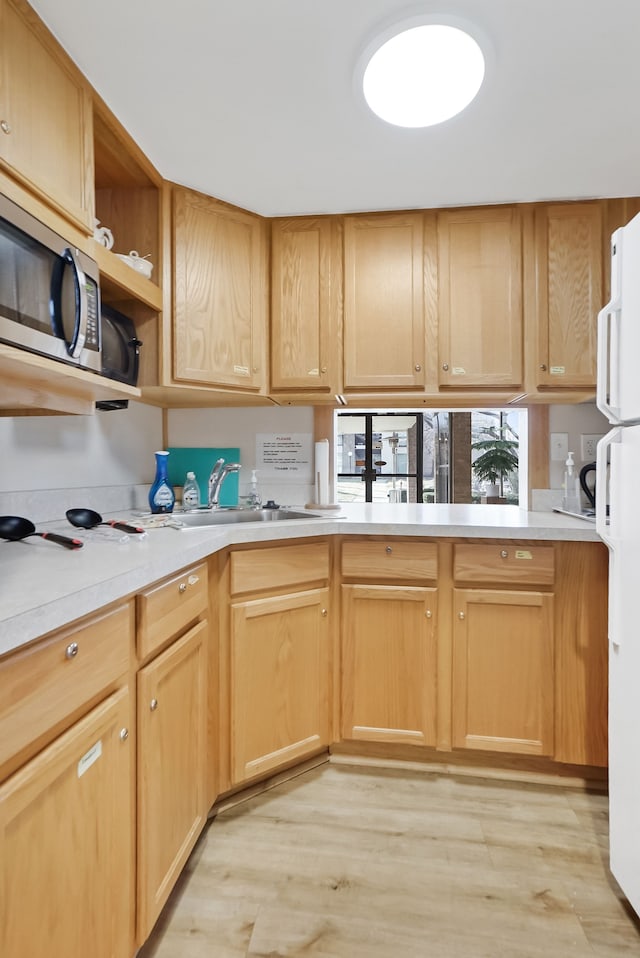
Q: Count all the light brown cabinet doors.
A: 11